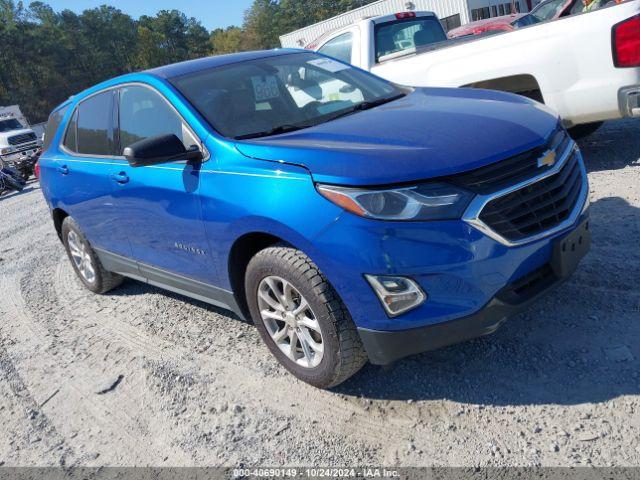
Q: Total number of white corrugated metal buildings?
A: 1